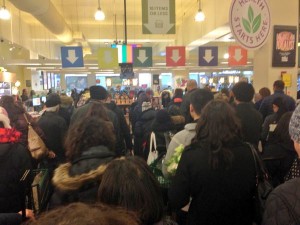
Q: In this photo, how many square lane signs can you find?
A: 6